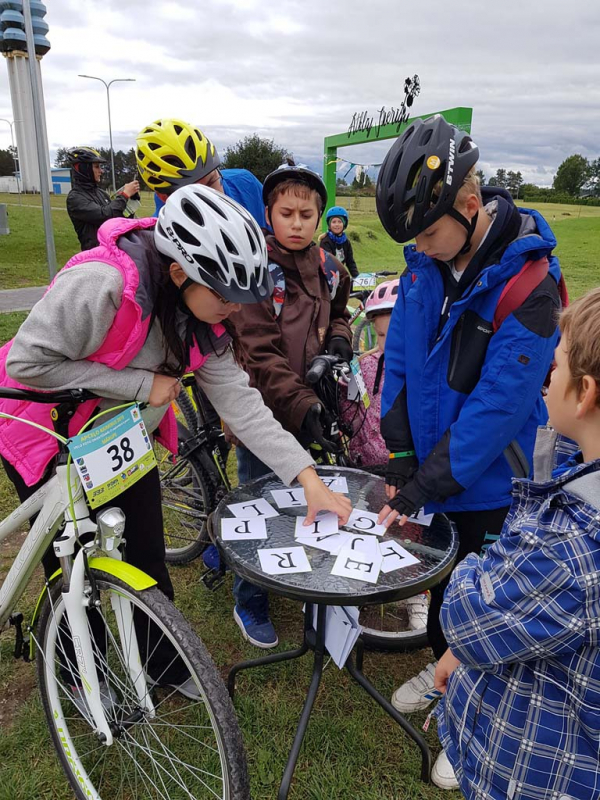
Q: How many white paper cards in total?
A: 12